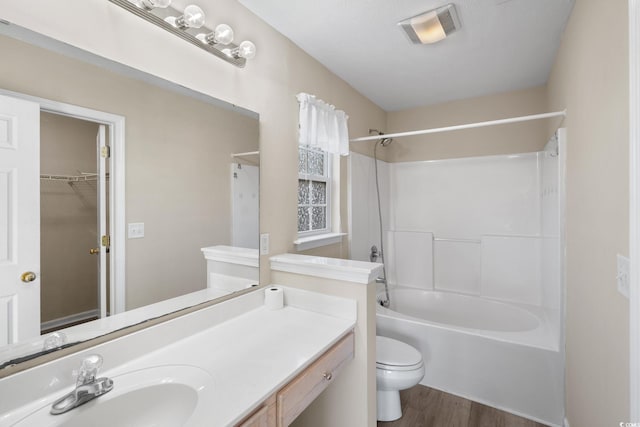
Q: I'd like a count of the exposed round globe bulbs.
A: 4